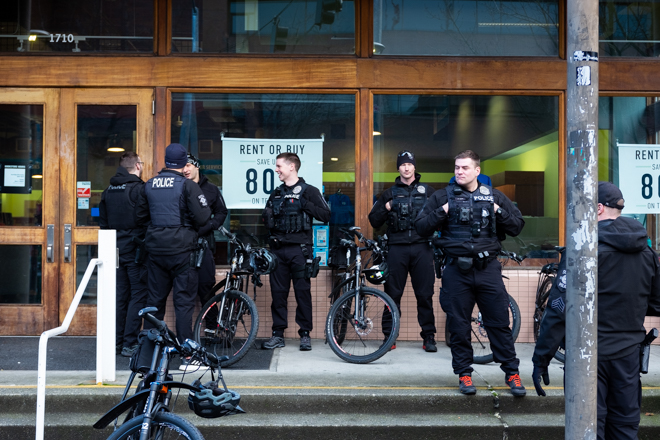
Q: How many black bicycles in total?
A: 5